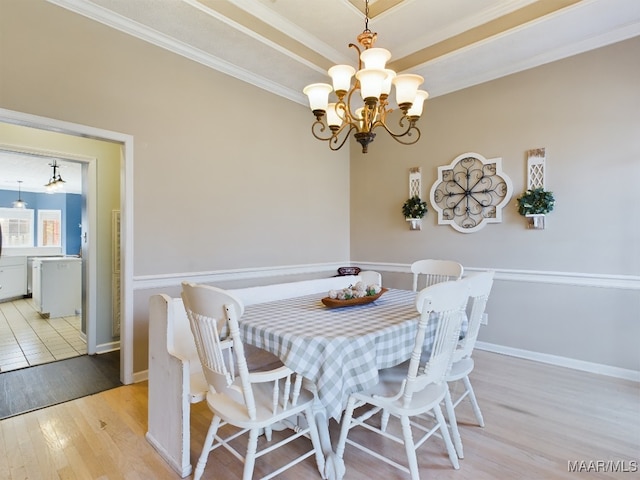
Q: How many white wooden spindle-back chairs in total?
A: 4